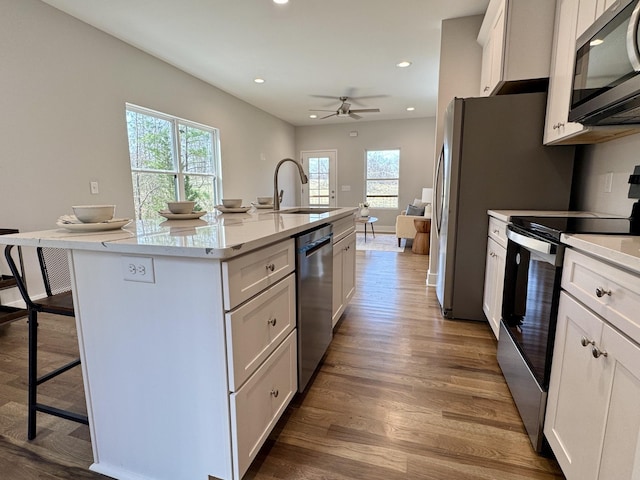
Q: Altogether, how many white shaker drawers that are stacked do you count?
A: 3